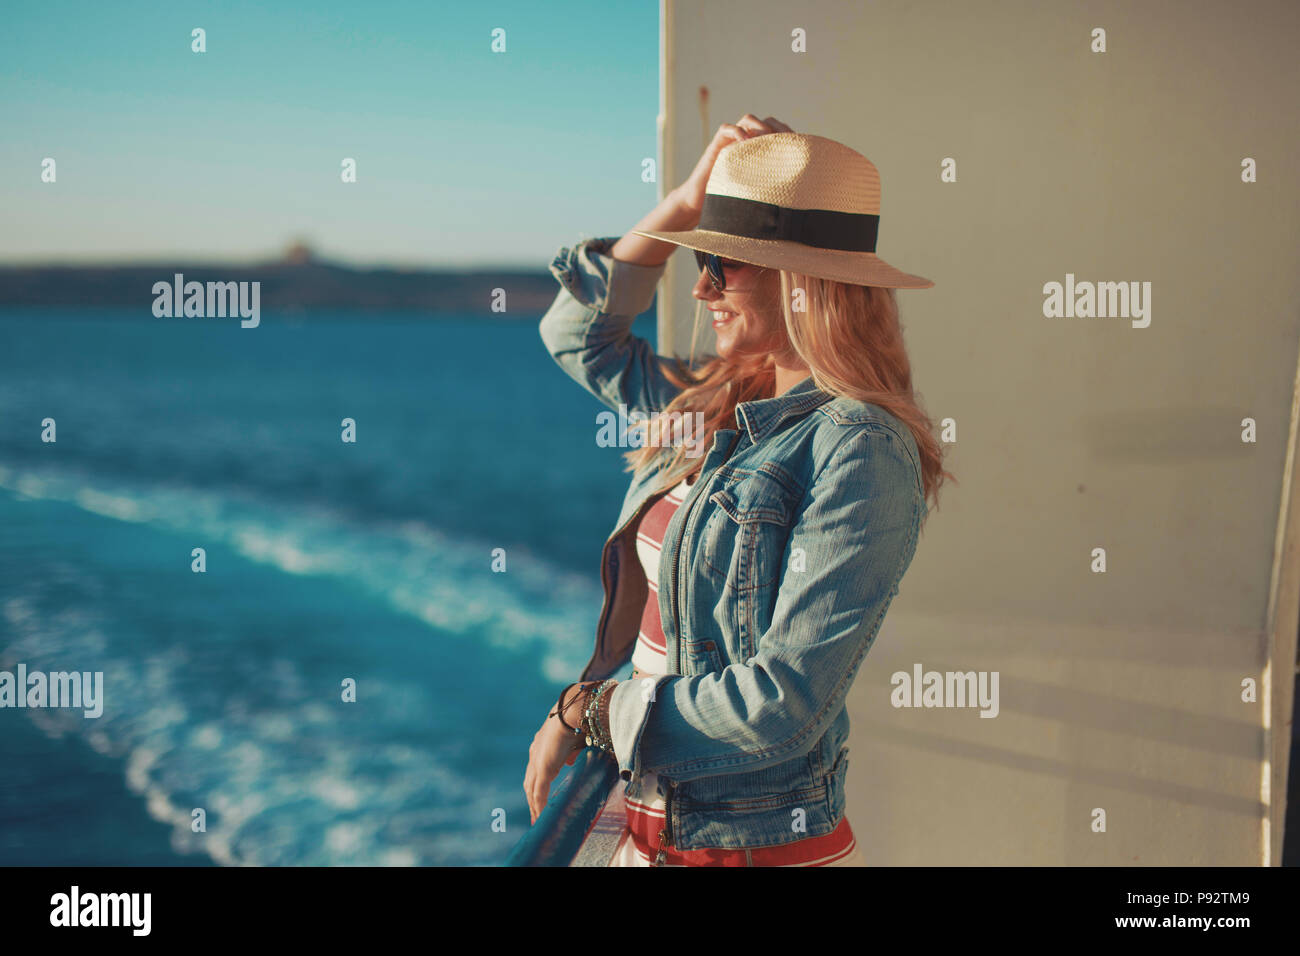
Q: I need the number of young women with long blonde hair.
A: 1